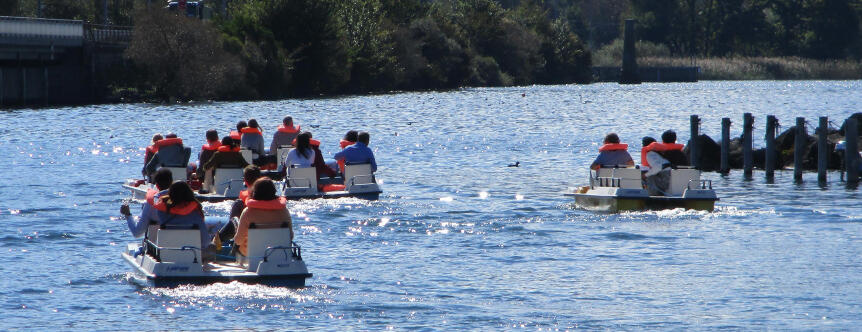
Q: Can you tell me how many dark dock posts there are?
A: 7